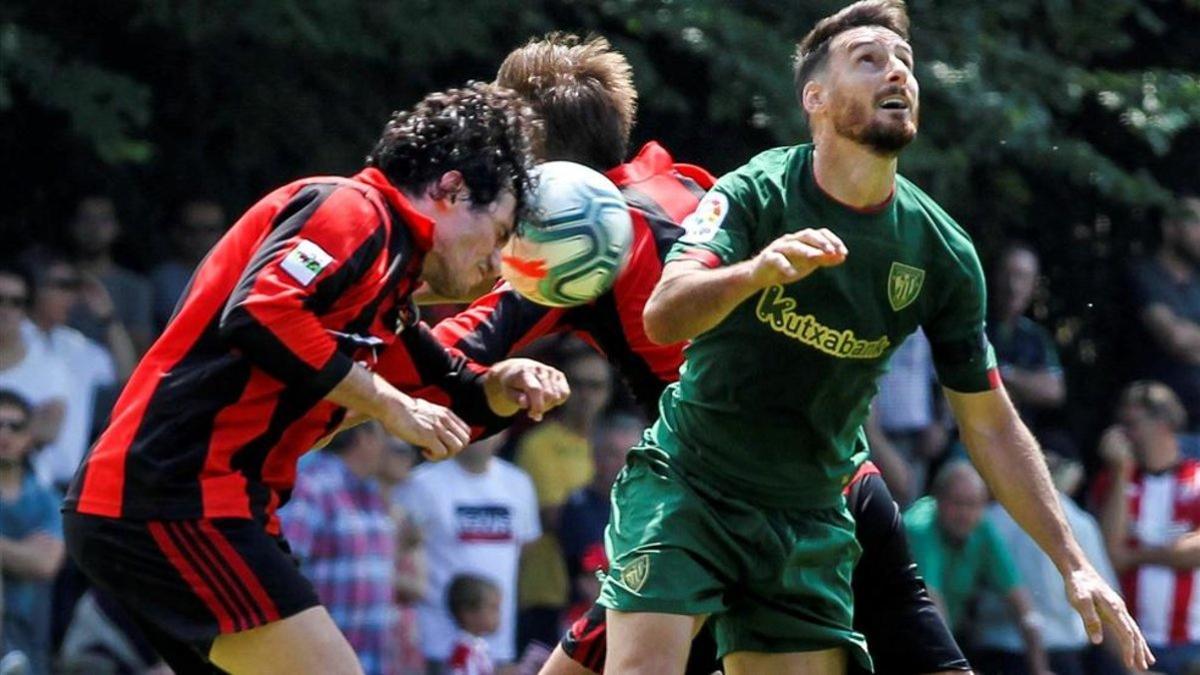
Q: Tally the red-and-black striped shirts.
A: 2